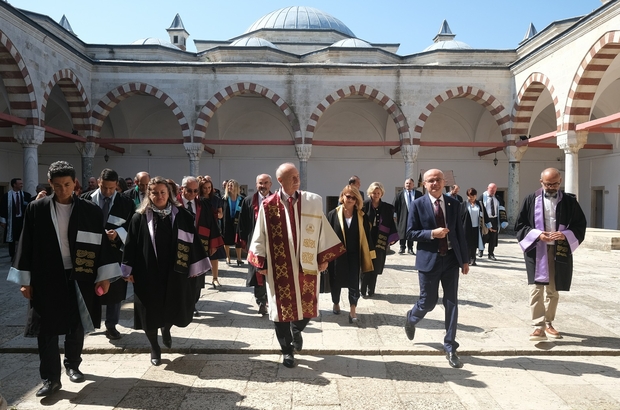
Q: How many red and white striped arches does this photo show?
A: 8